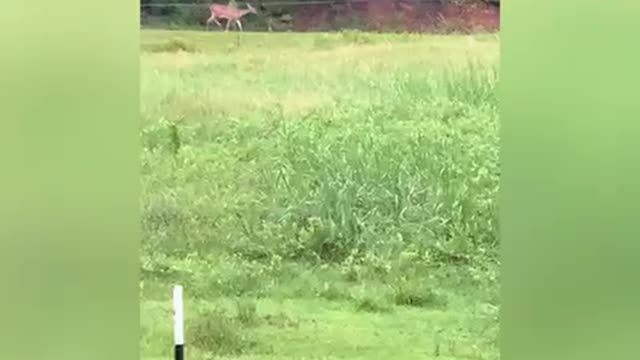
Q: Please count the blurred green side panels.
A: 2